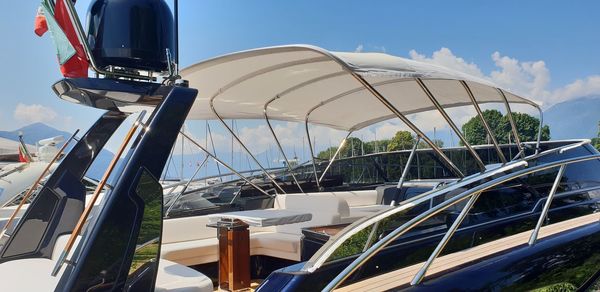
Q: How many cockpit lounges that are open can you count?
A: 1